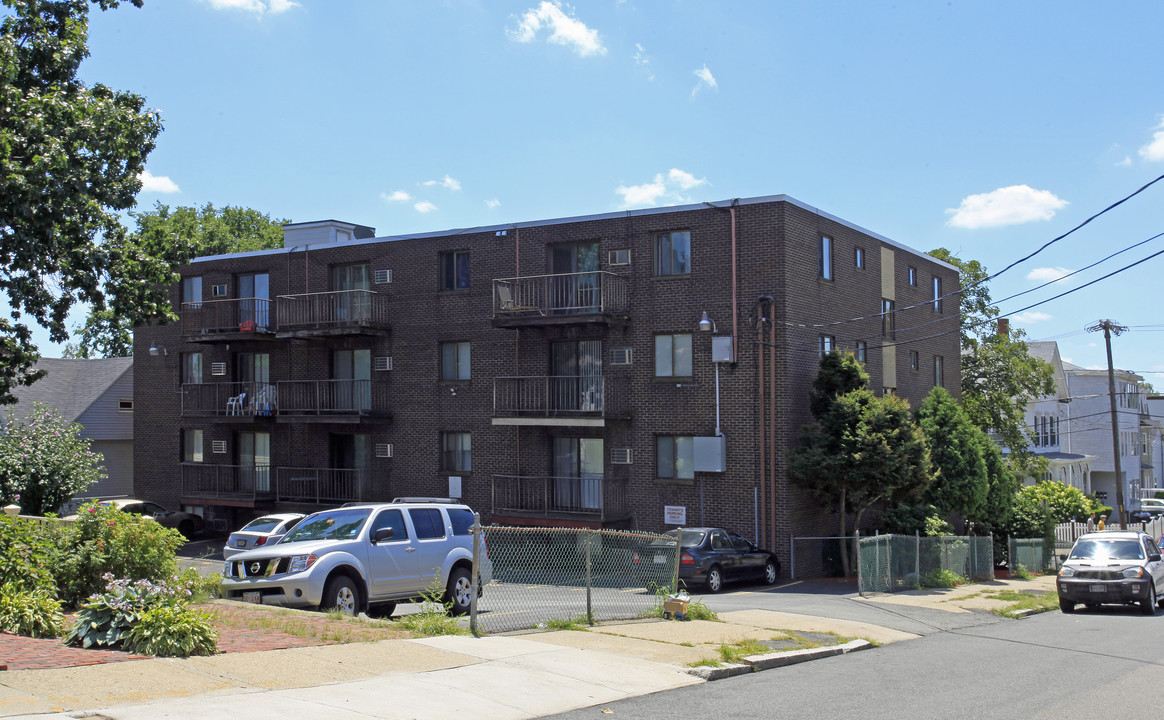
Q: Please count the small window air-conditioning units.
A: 9